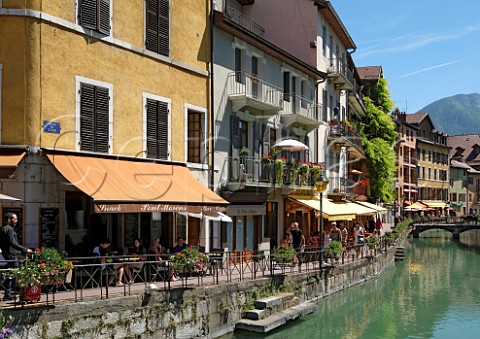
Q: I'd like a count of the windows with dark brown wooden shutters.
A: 4